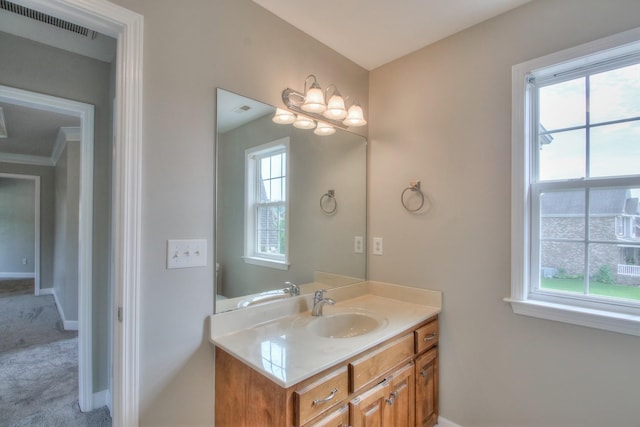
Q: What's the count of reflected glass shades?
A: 3